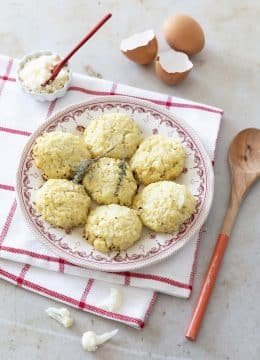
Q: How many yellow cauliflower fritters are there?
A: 7